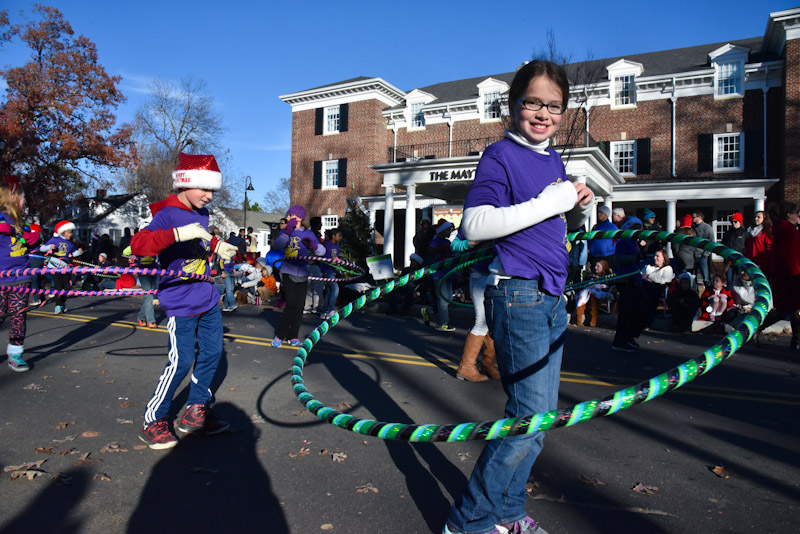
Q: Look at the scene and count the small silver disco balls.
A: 0